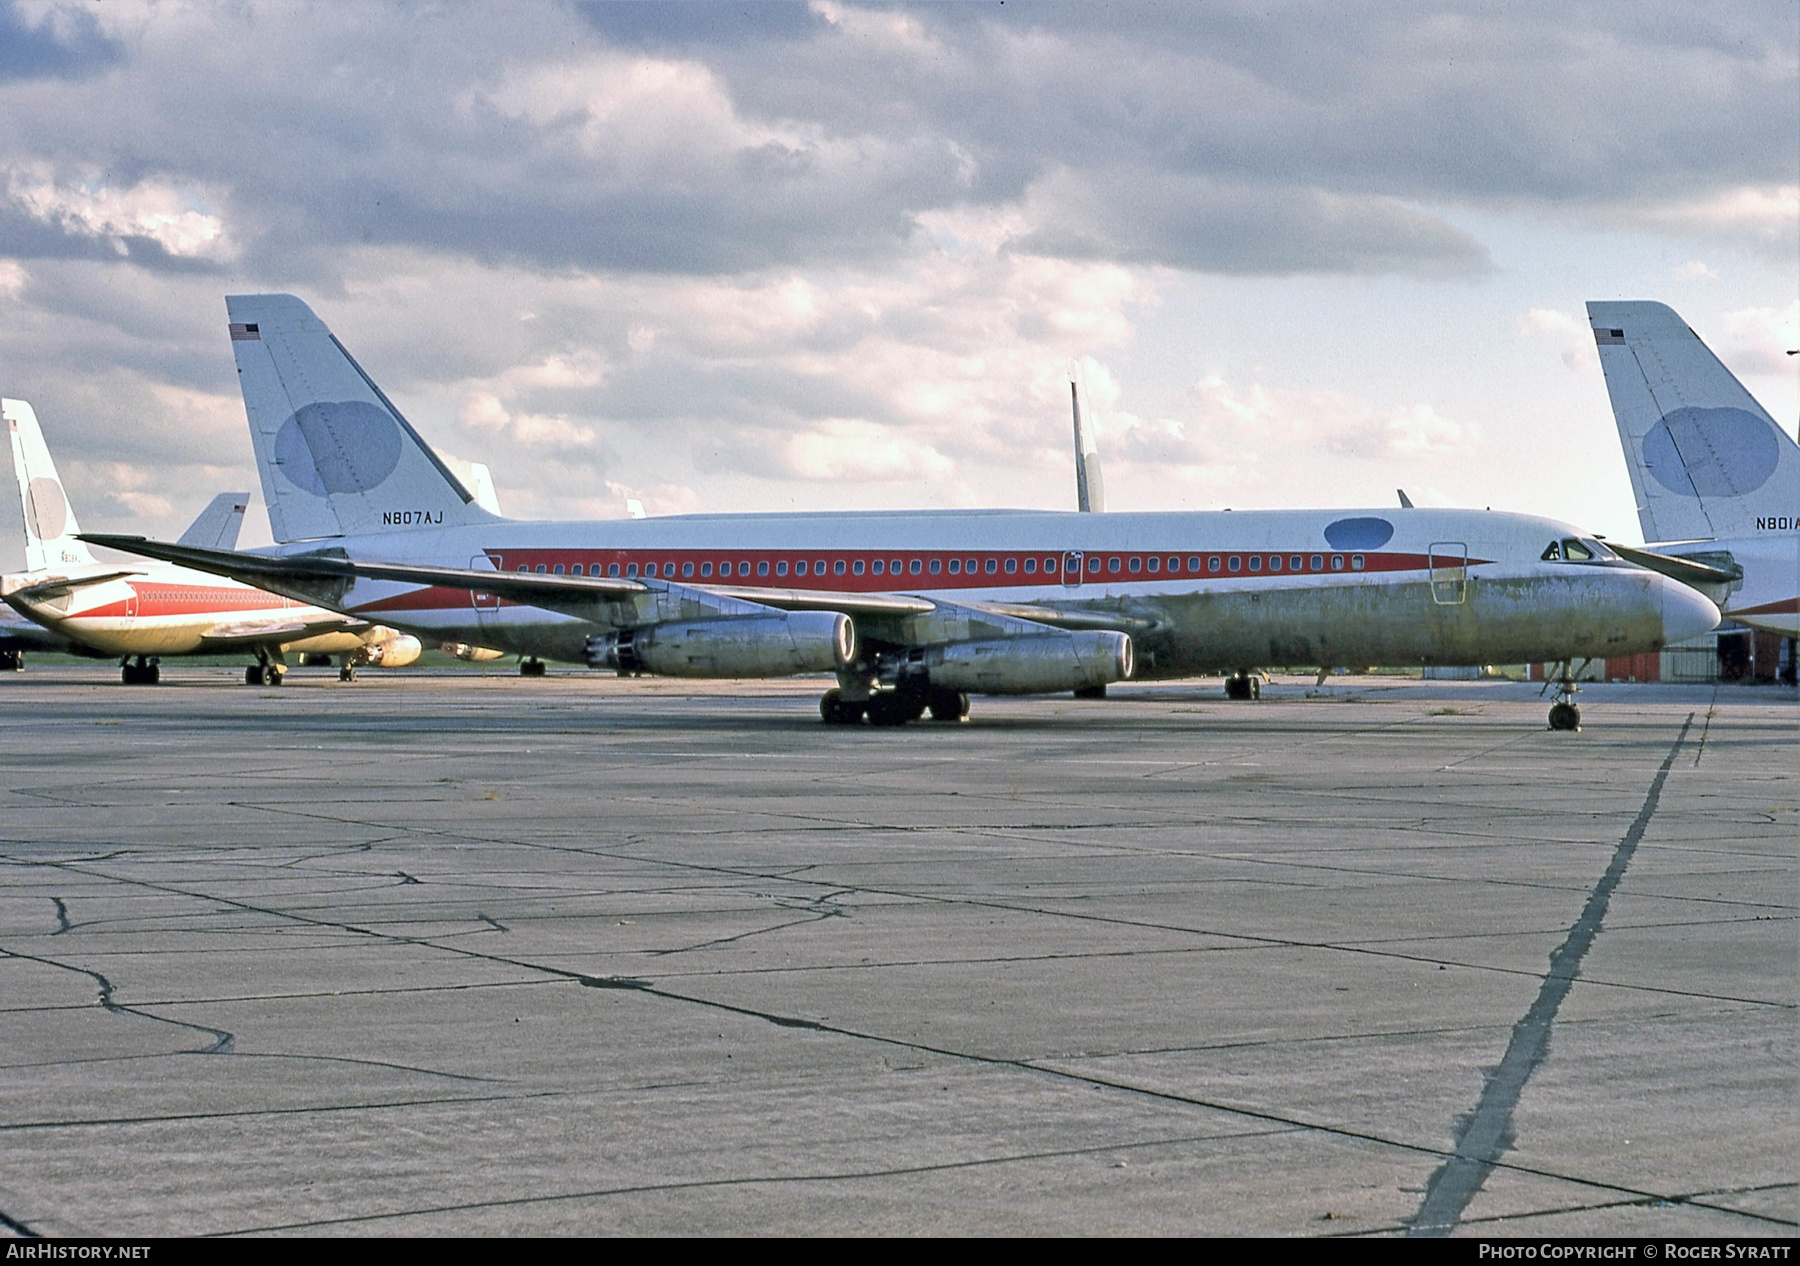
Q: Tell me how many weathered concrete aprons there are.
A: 1